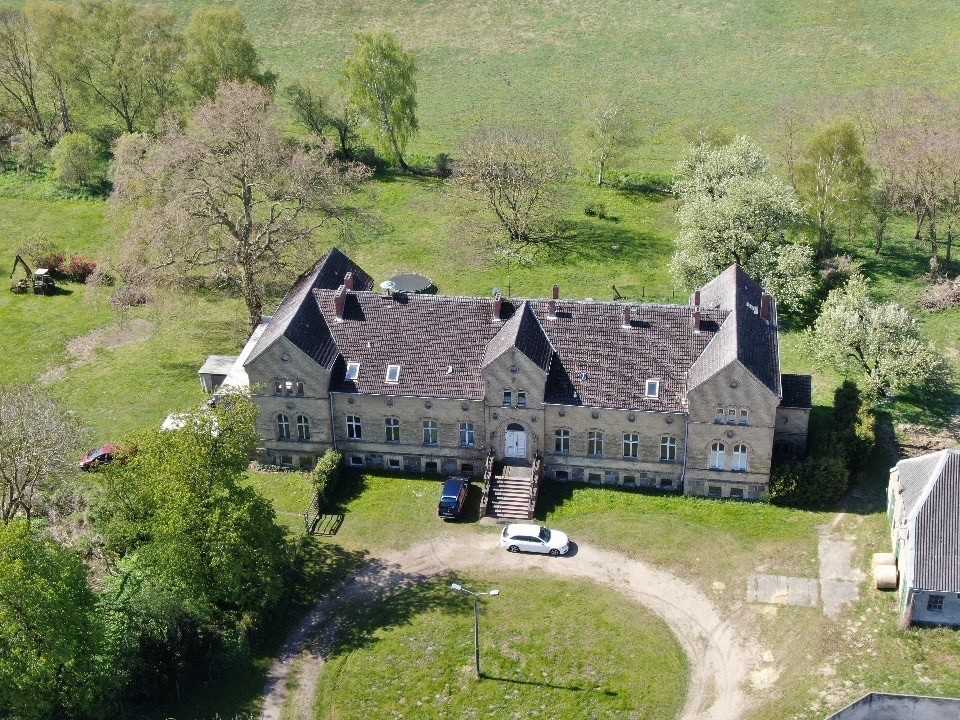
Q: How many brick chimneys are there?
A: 9